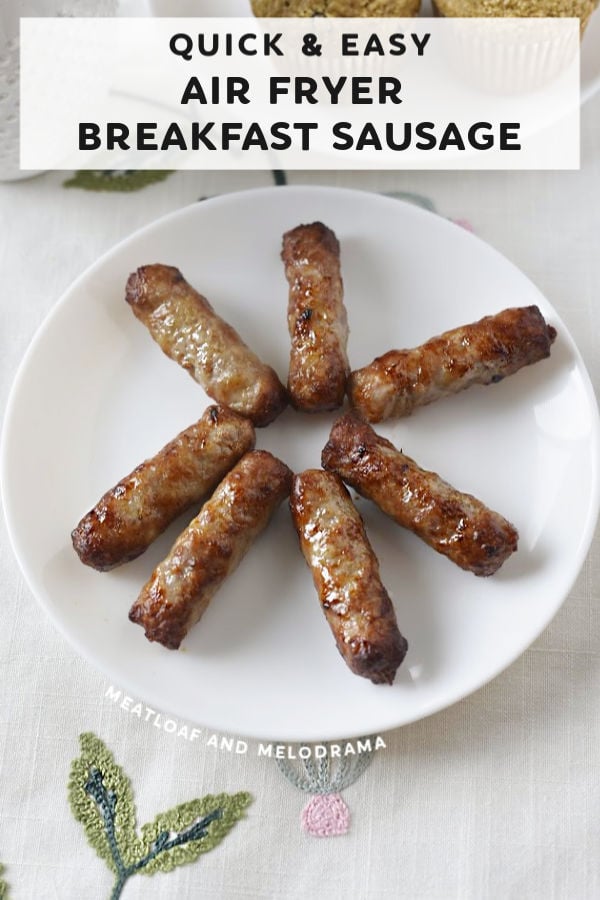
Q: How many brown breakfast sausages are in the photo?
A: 7